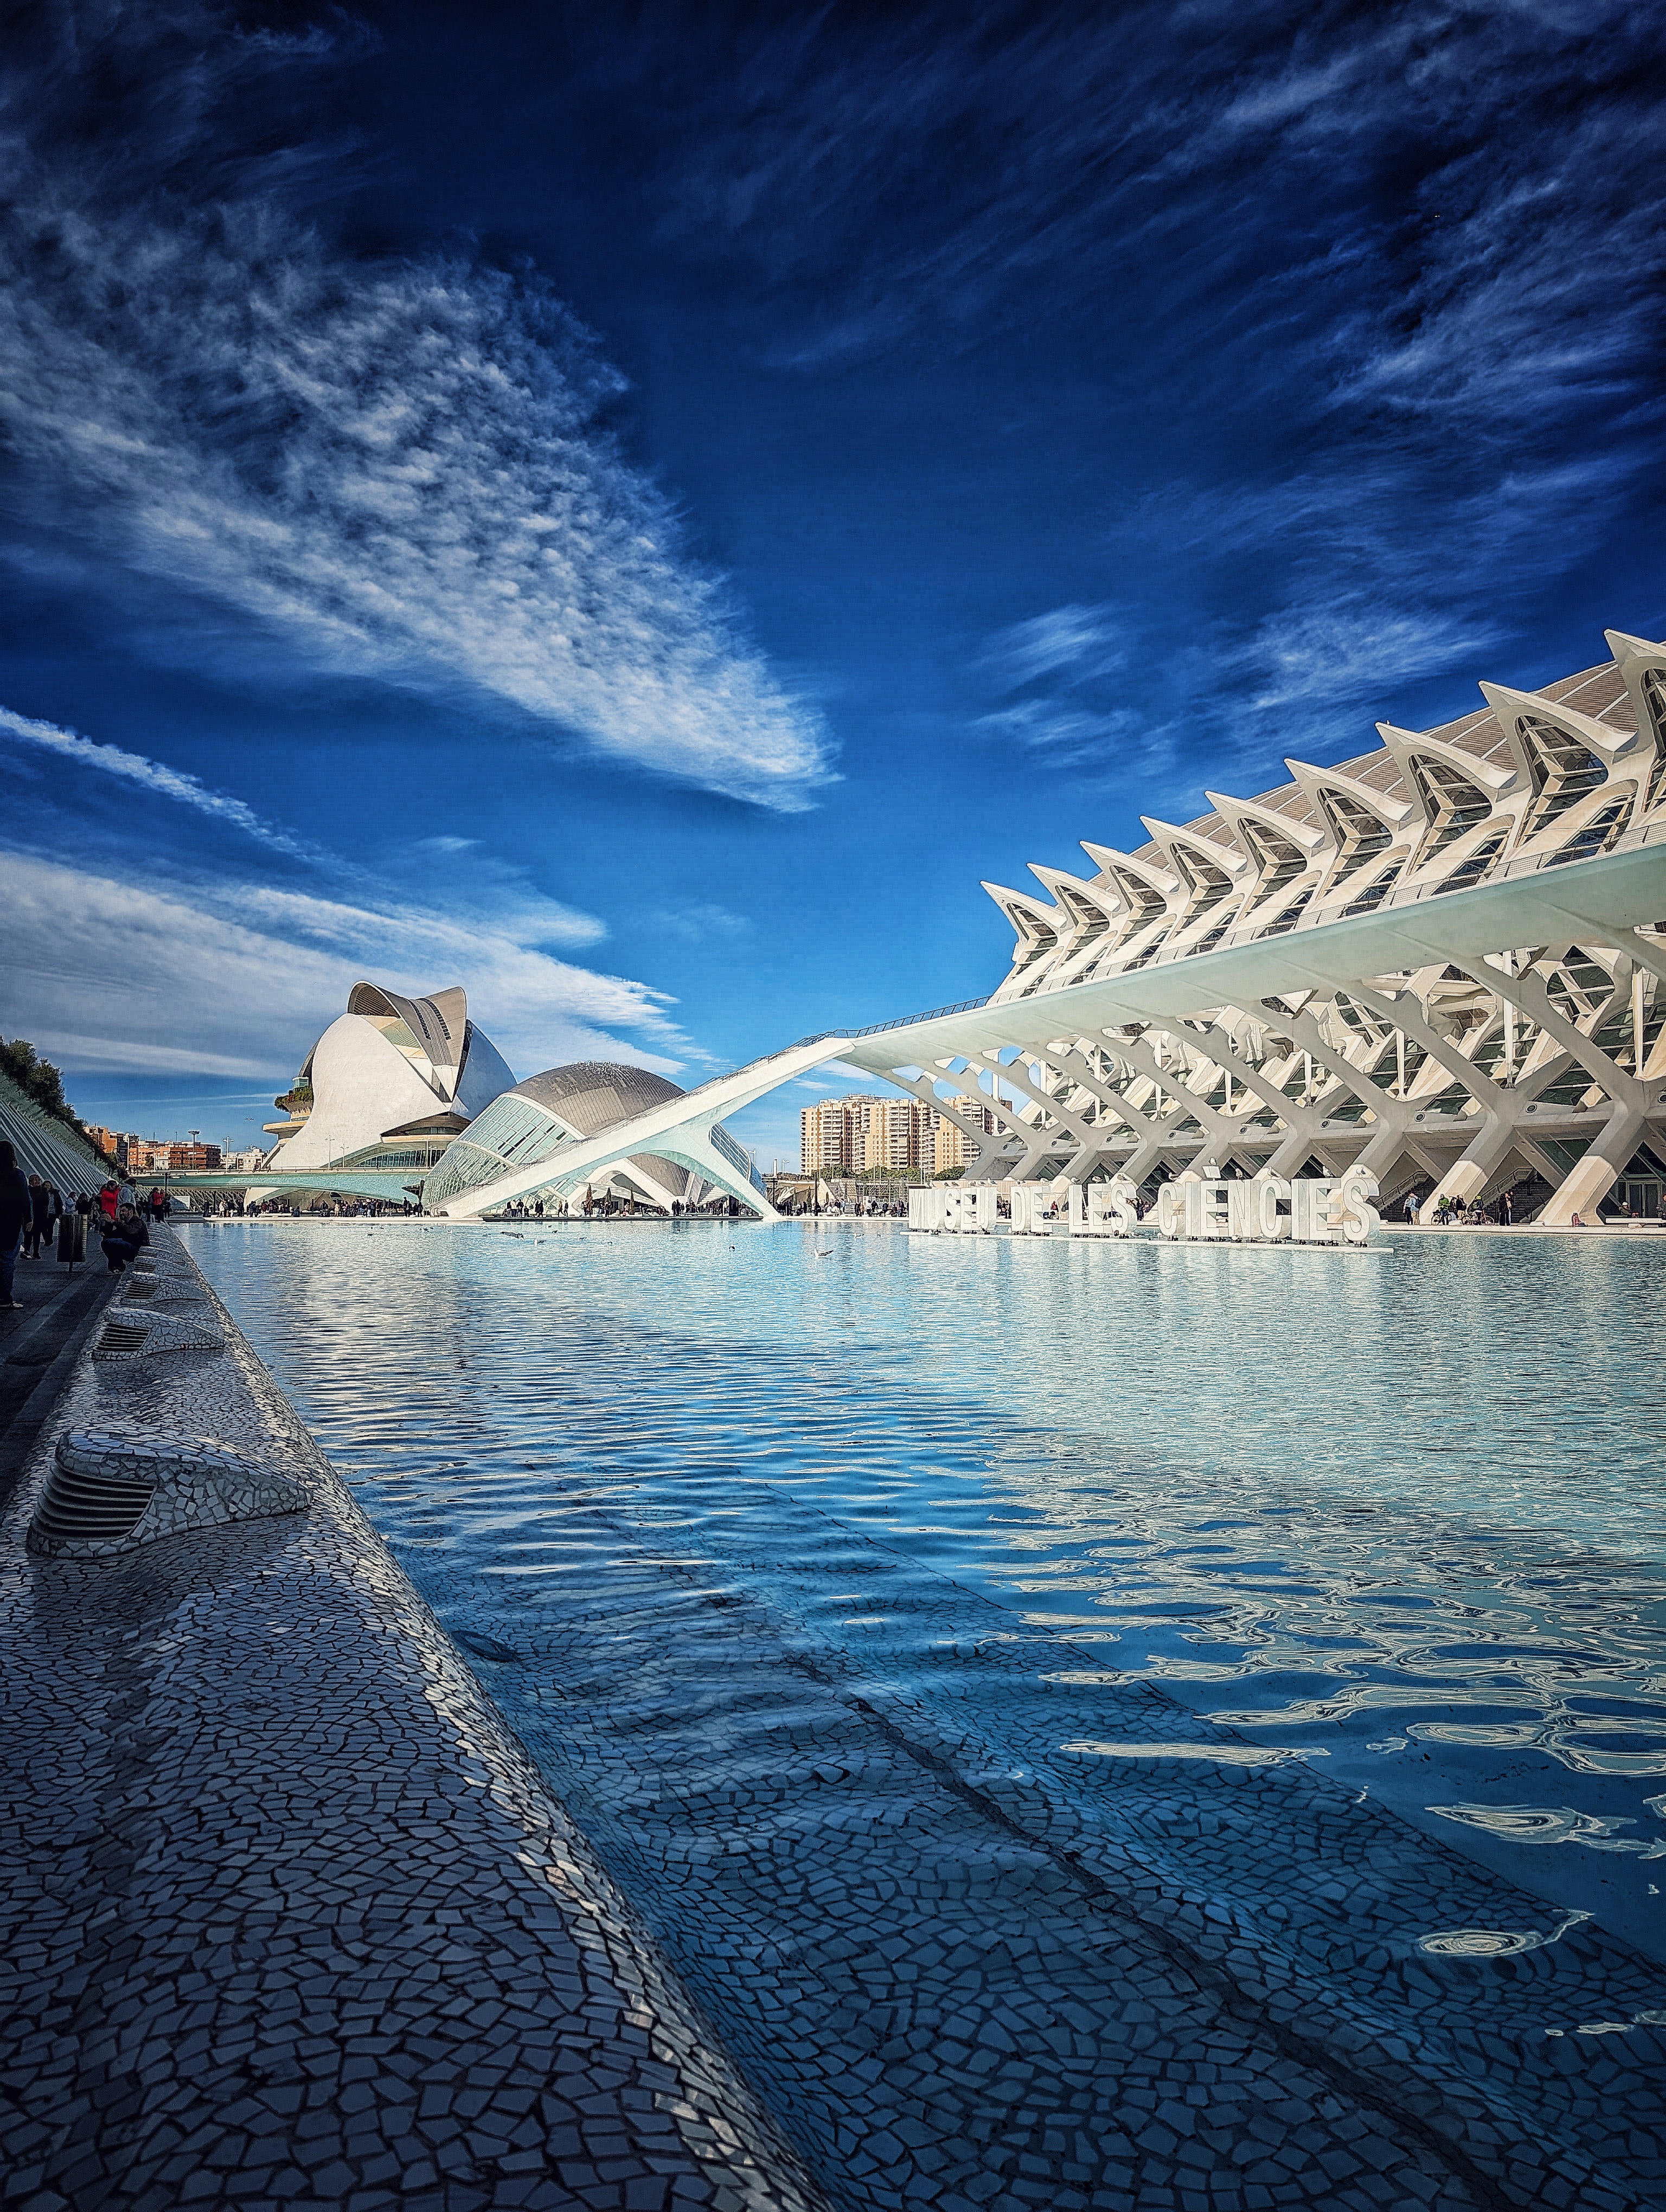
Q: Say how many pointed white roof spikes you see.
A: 9